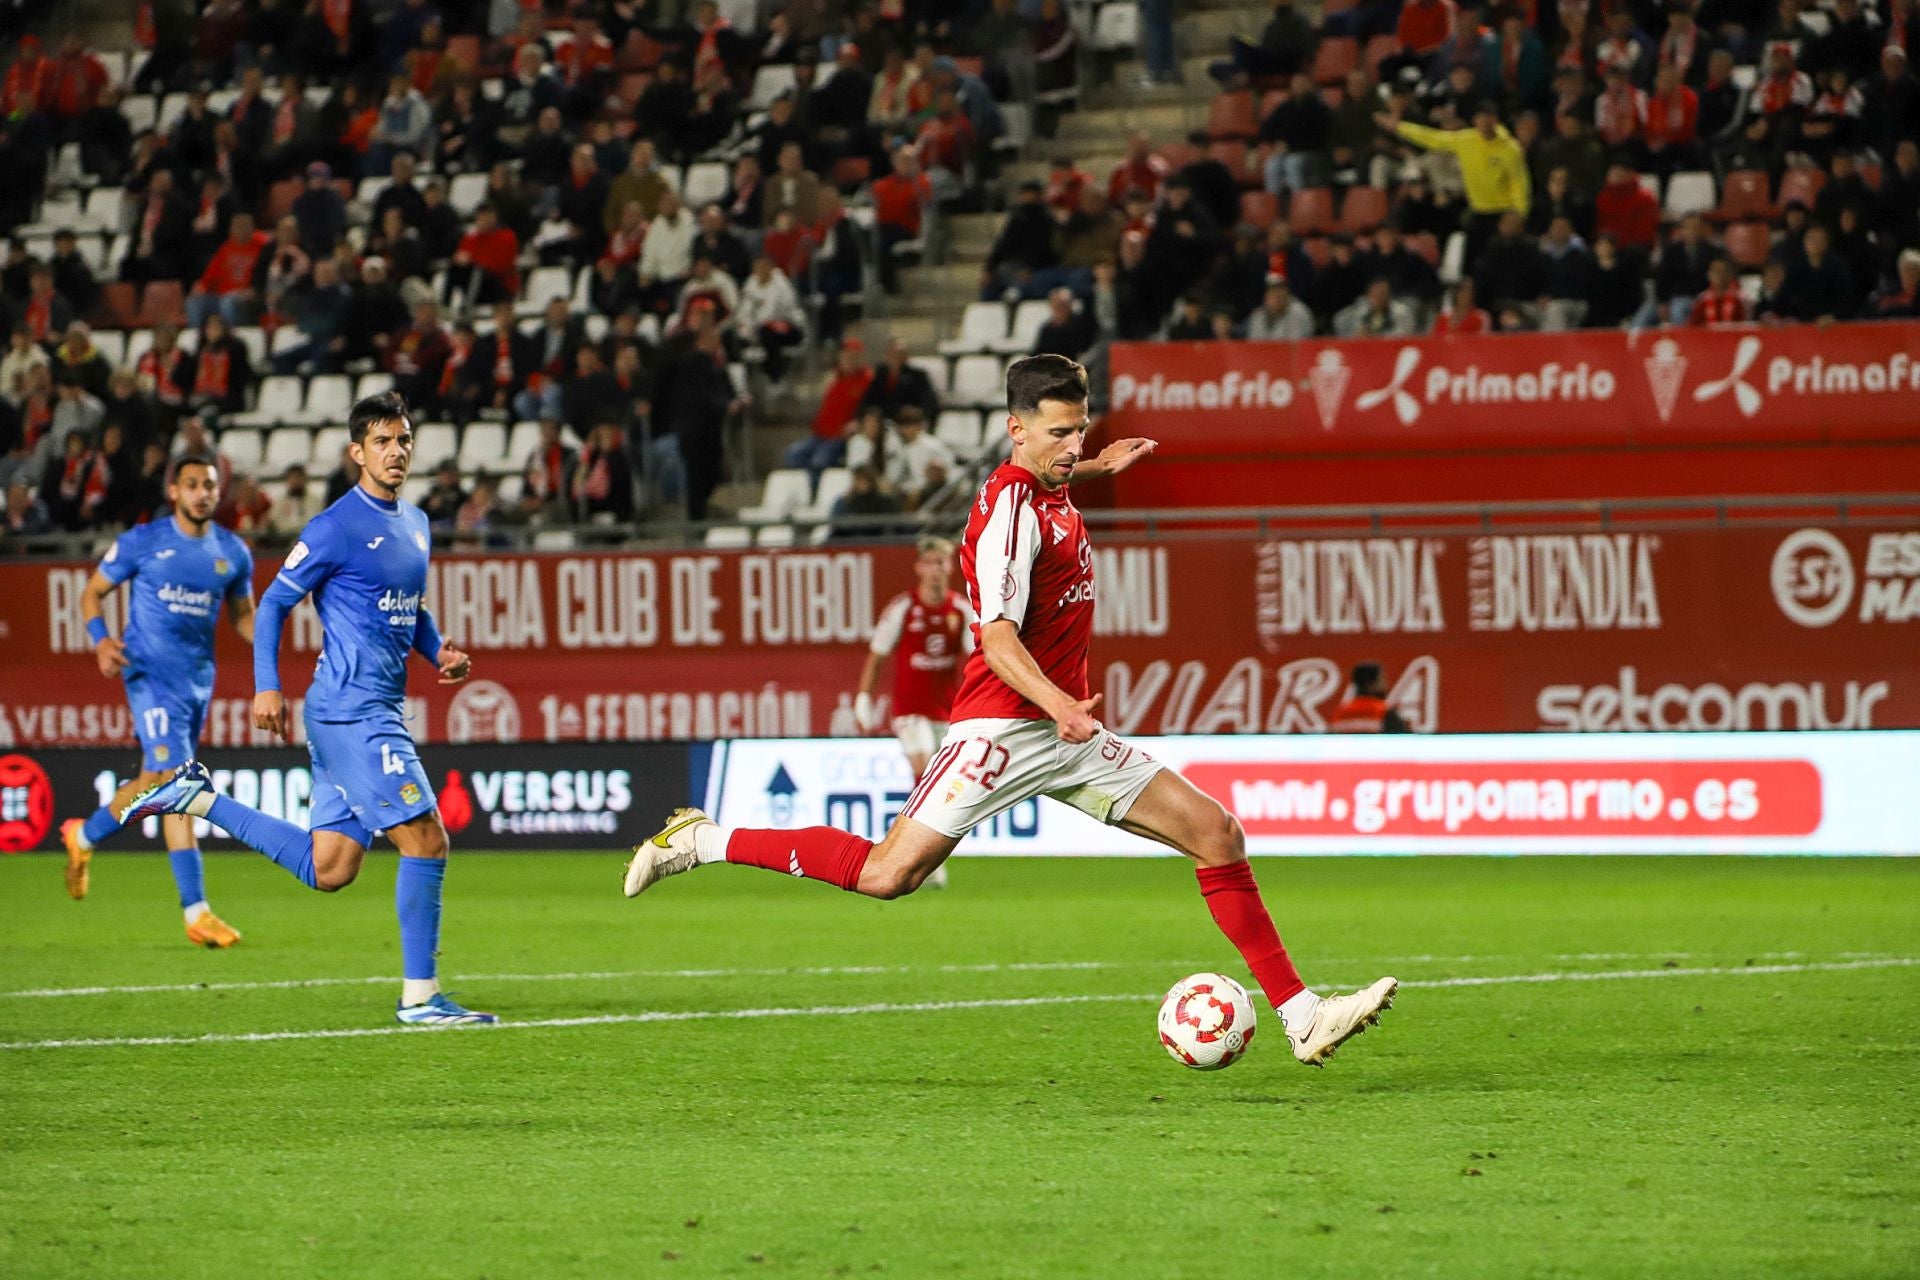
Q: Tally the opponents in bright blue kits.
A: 2